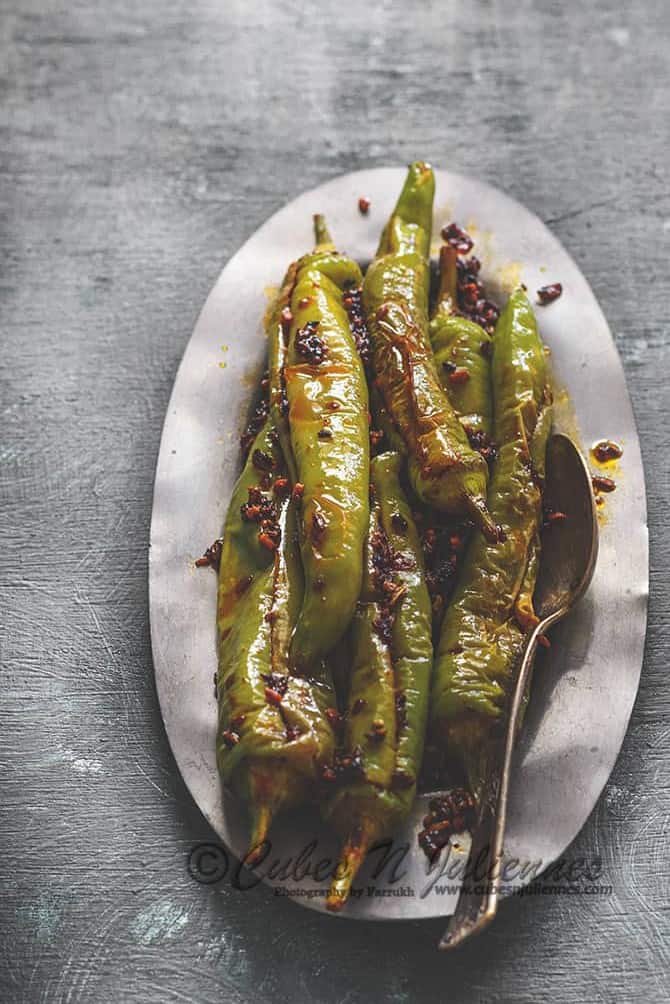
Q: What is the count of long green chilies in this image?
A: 6